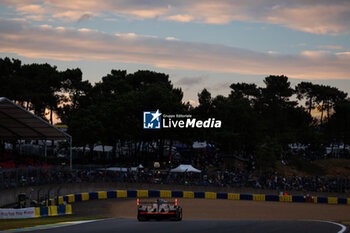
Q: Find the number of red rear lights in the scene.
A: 2